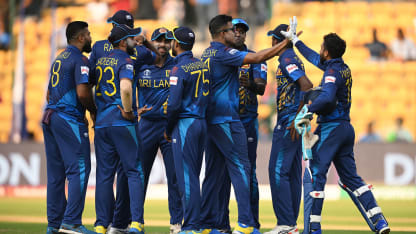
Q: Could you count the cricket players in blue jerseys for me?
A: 9